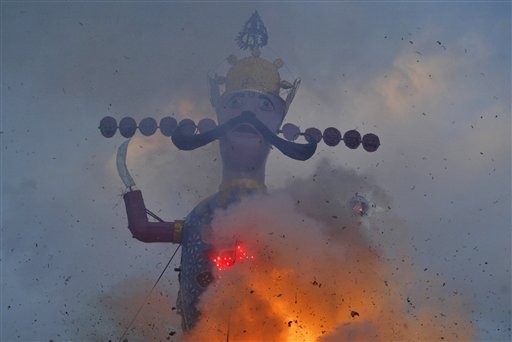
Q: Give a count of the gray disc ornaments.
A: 11